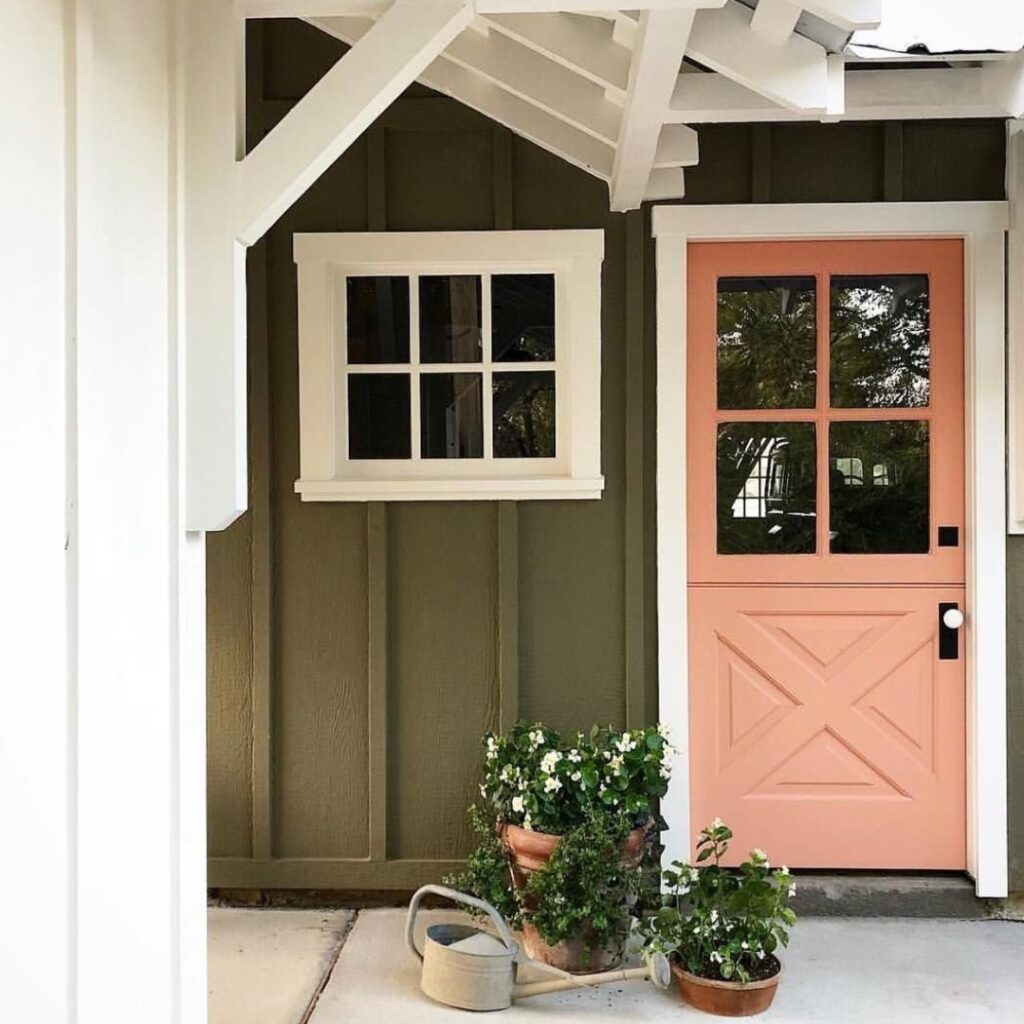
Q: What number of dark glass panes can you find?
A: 10